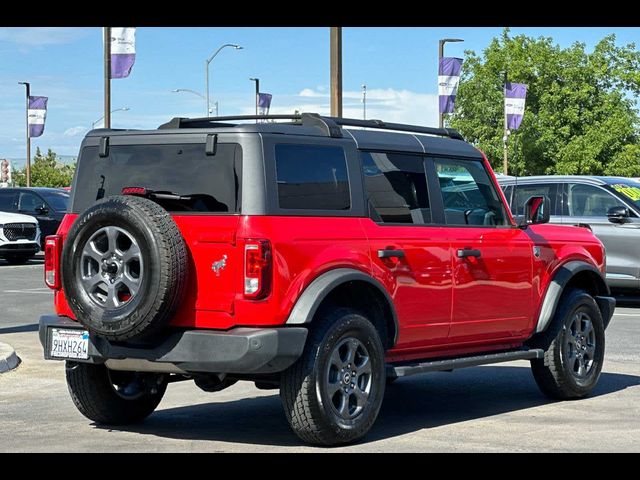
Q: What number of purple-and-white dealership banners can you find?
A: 5